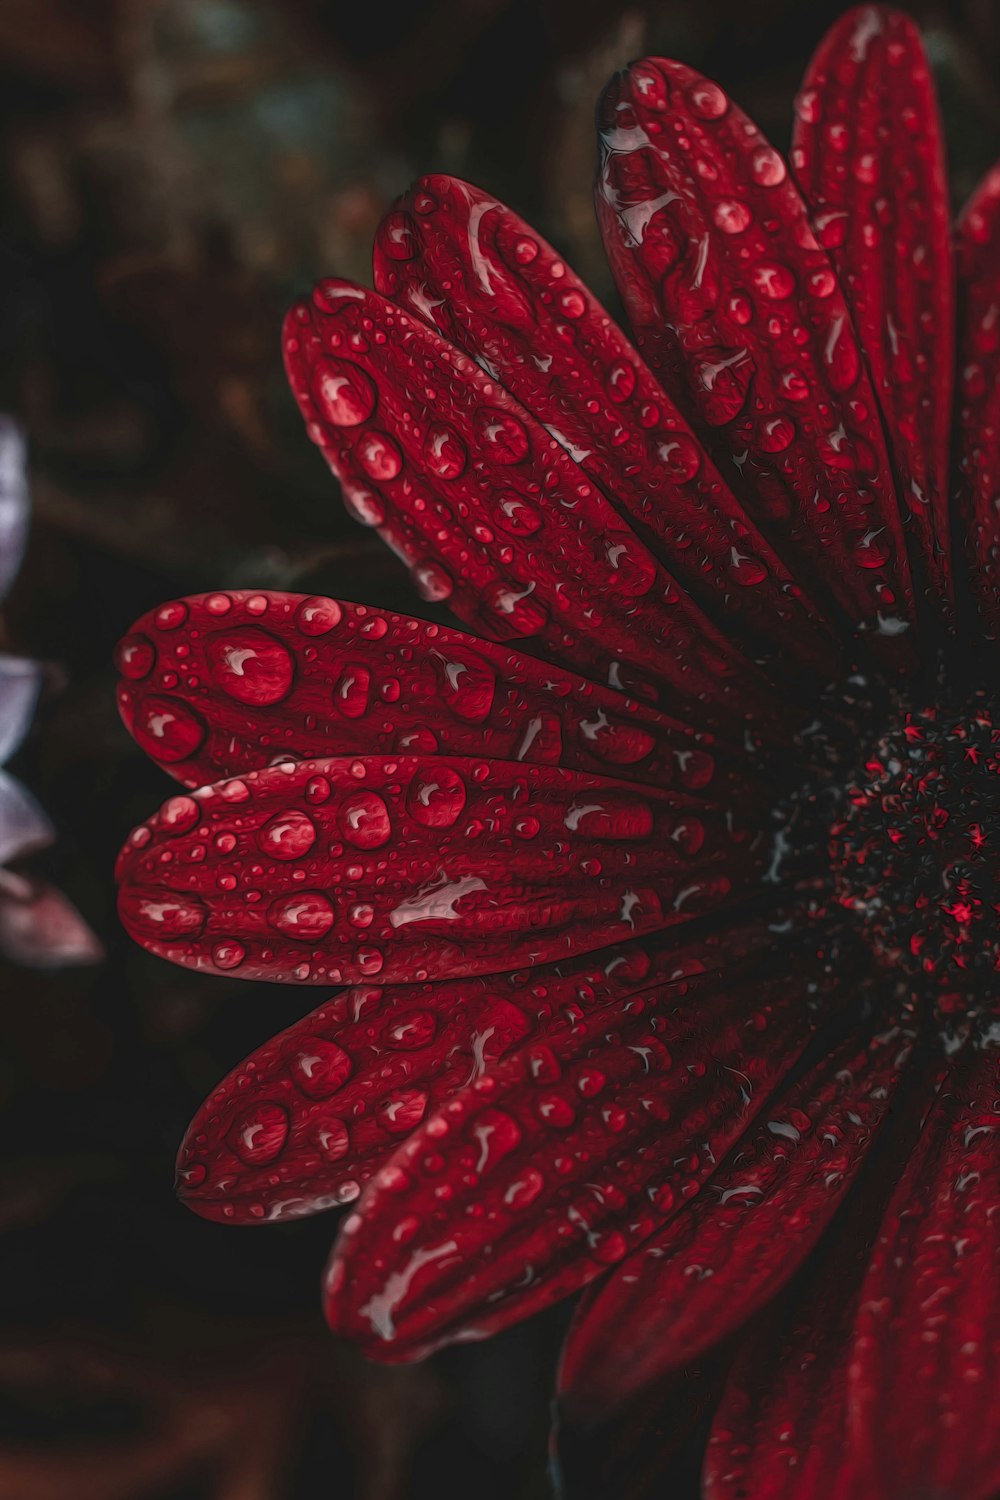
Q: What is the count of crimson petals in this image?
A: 12